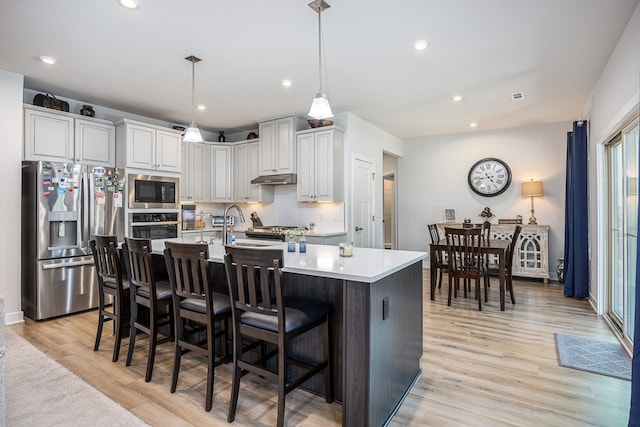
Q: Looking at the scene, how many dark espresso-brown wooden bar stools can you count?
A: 4